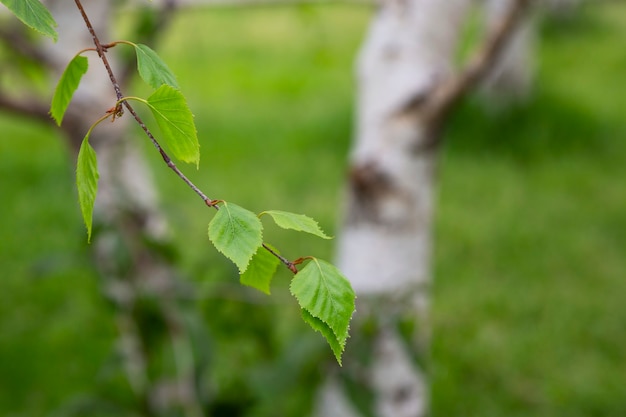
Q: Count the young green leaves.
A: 10